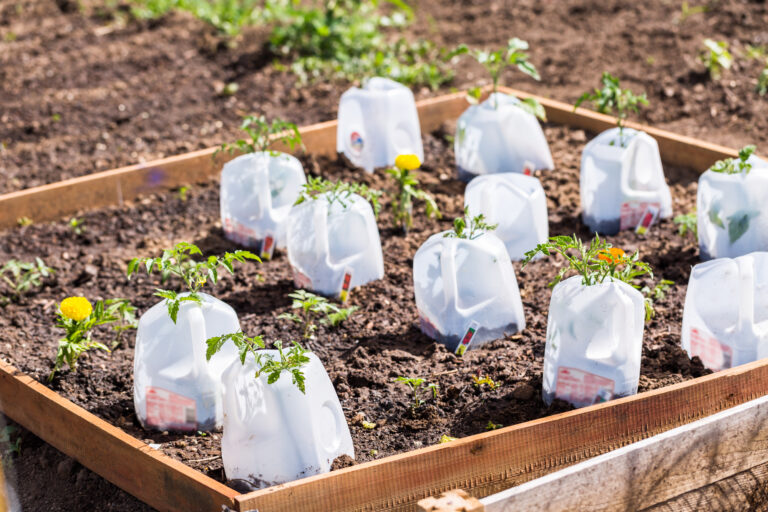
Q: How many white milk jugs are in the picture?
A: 12